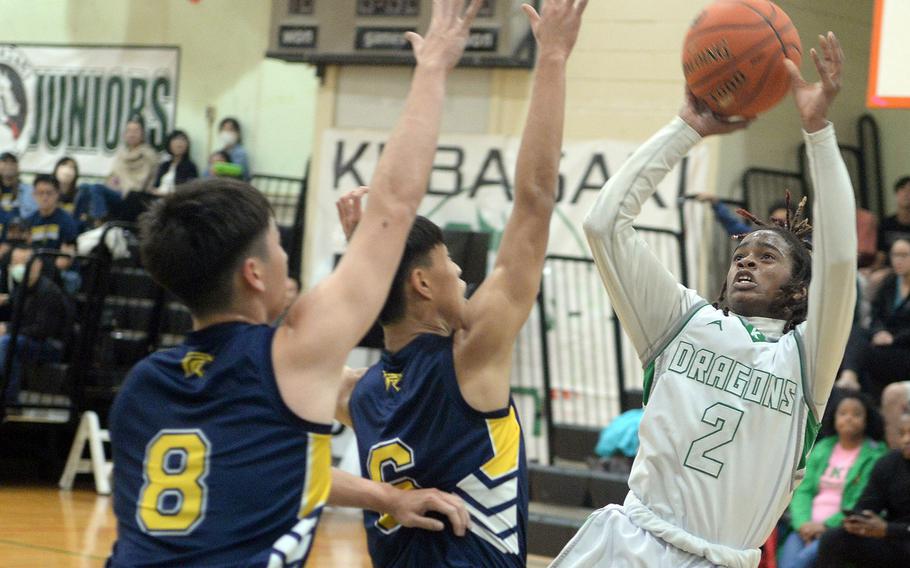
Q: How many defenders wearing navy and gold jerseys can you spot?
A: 2